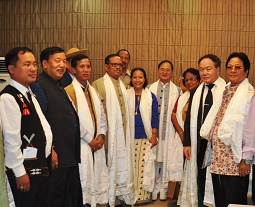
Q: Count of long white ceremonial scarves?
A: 7